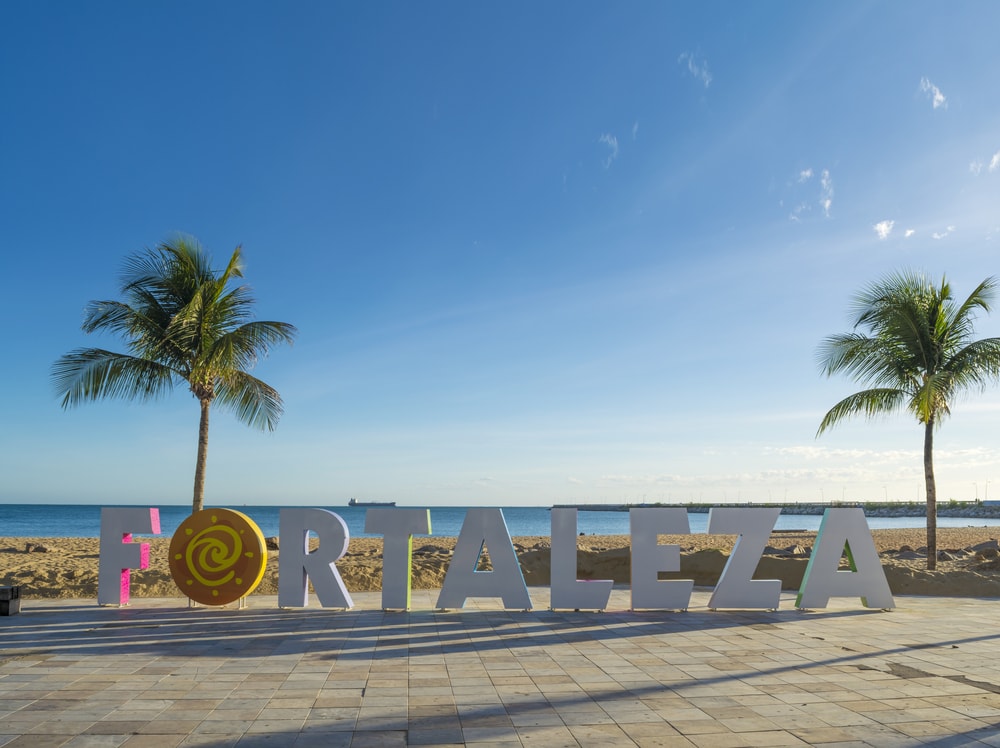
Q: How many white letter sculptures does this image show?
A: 8